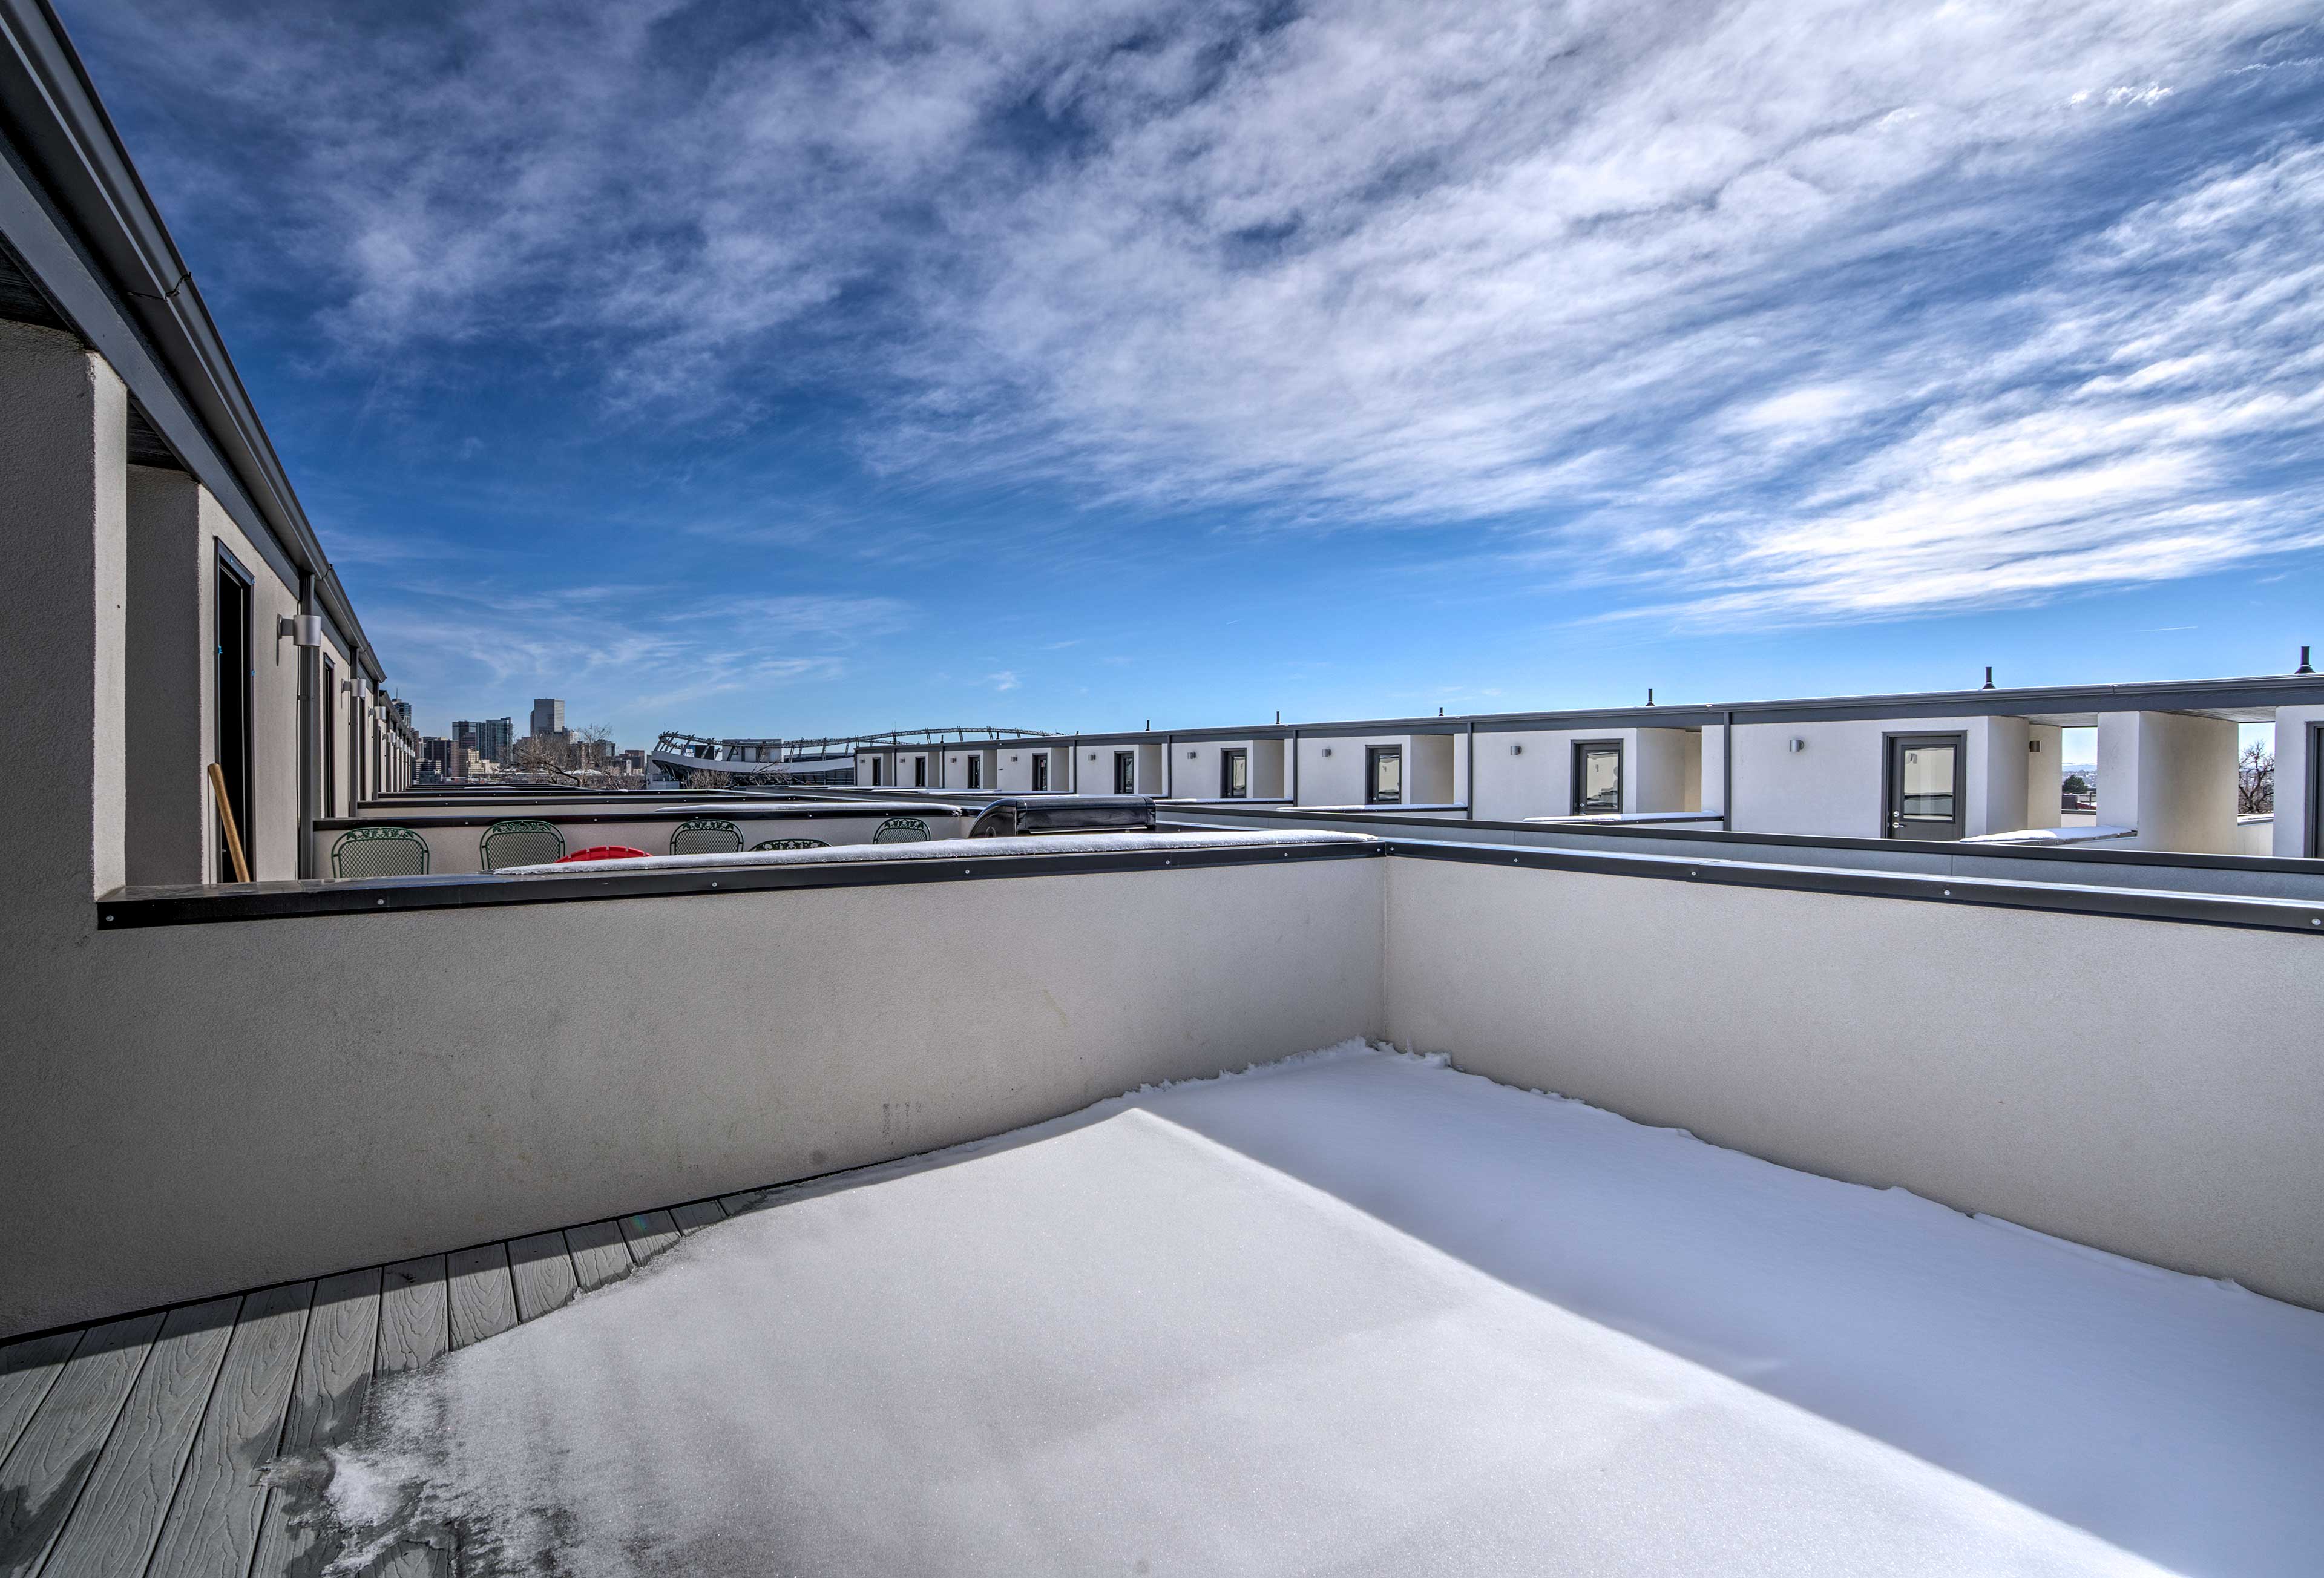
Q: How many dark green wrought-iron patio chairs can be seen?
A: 5